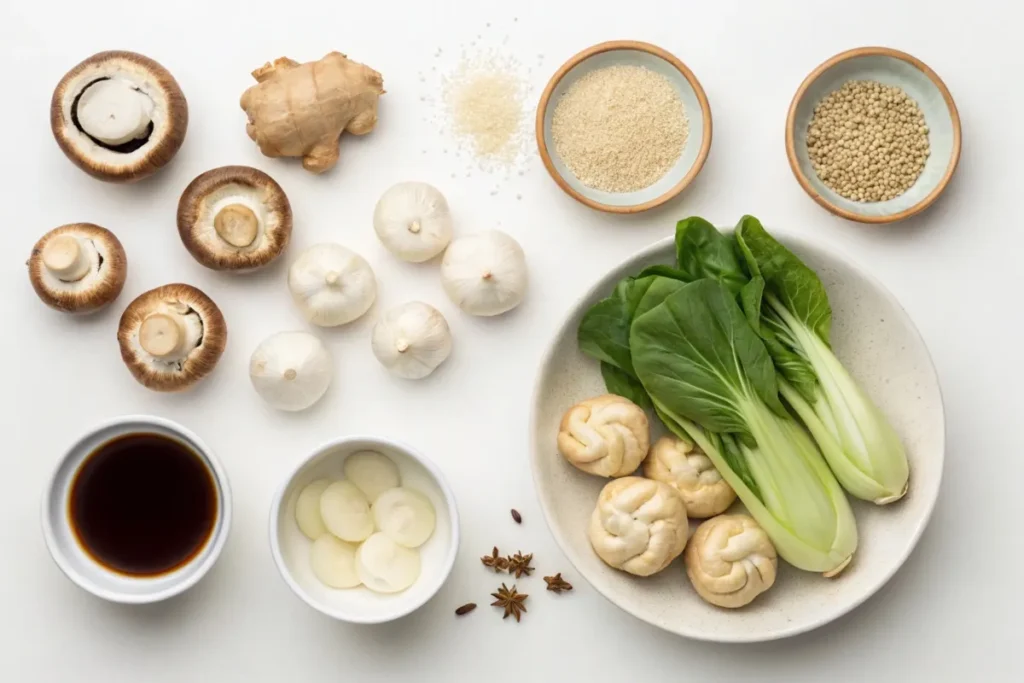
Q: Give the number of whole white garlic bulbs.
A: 5